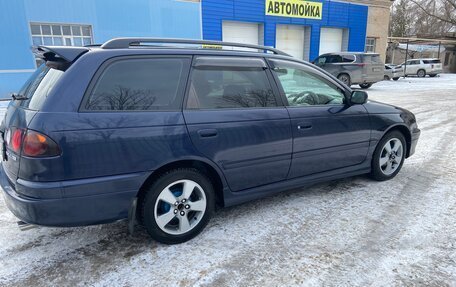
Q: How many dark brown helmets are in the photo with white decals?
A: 0